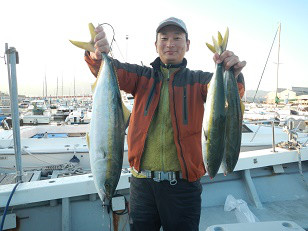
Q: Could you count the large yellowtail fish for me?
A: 3